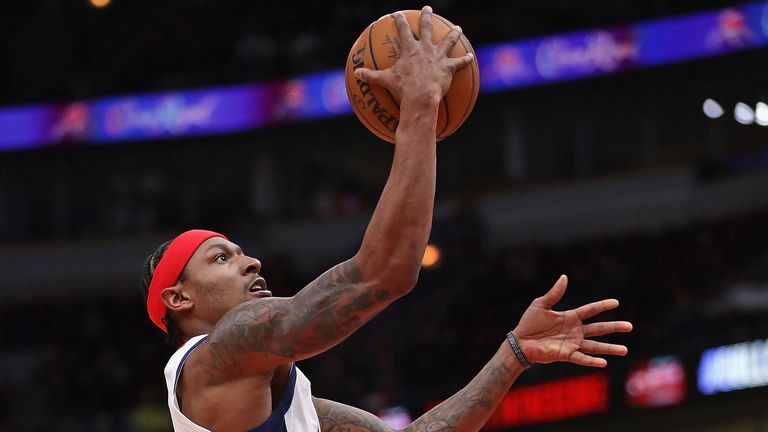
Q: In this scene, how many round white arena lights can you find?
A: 3